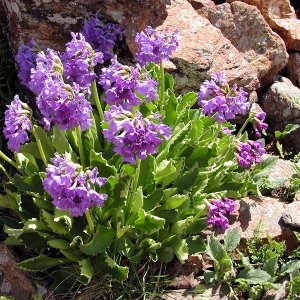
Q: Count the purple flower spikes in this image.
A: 14